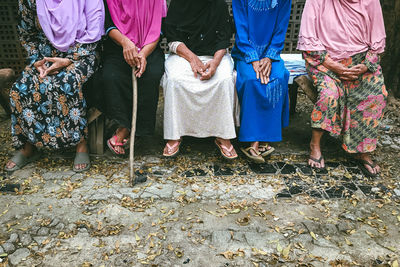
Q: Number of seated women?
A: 5